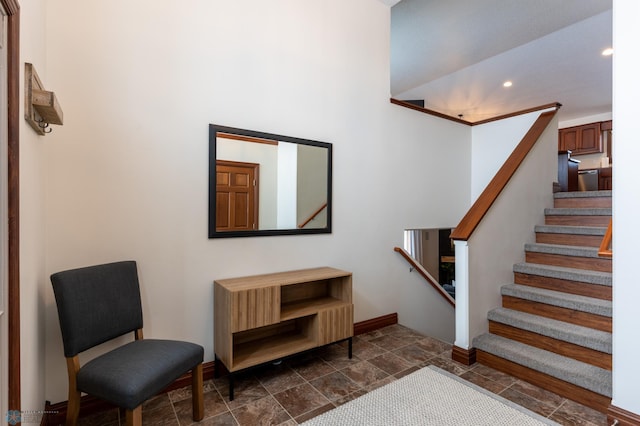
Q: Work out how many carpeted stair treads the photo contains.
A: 8